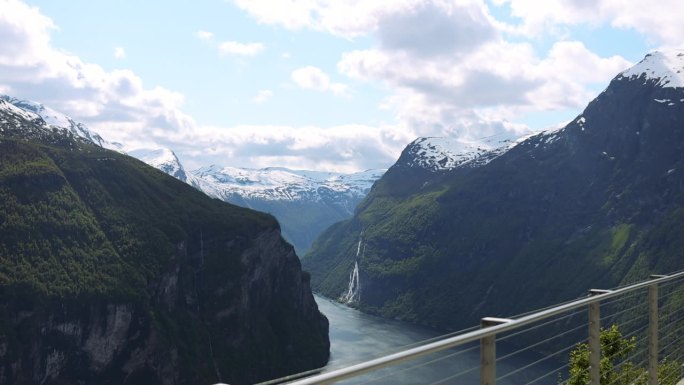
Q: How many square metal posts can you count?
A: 3